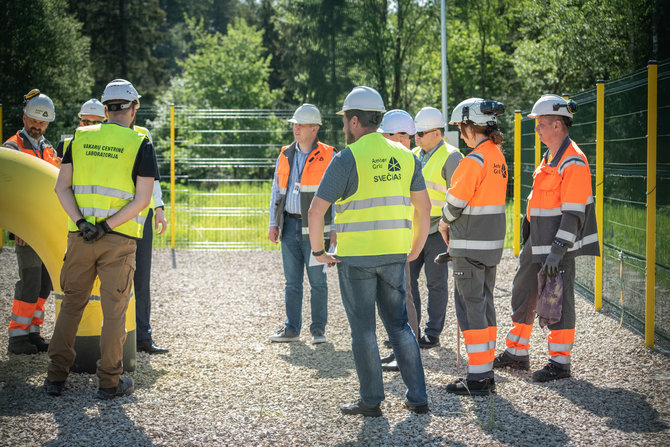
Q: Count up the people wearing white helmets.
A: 9